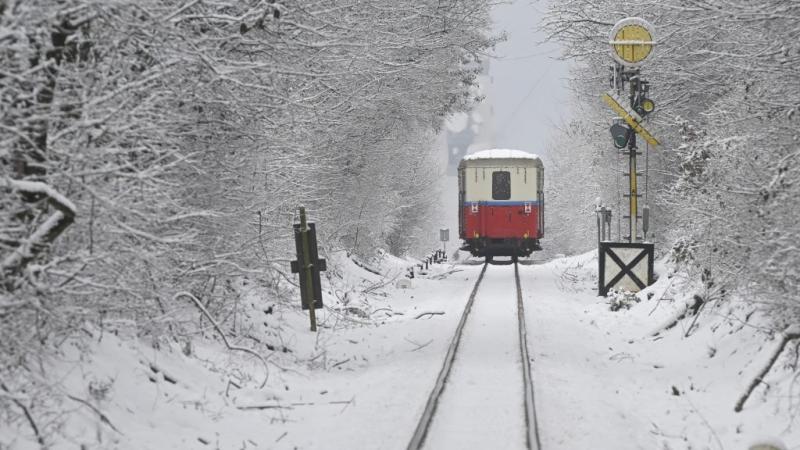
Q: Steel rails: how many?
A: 2